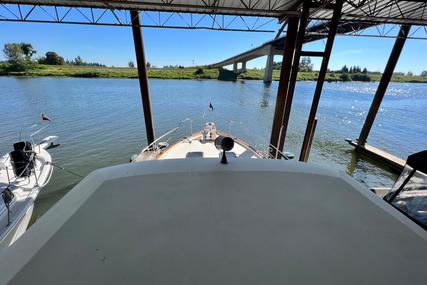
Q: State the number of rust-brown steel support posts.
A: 5